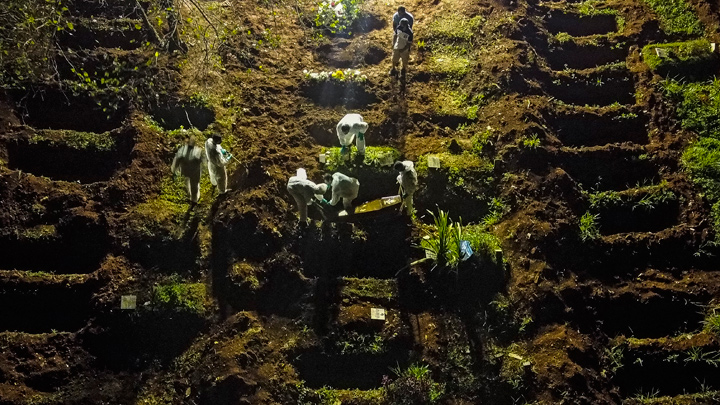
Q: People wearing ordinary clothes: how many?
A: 2